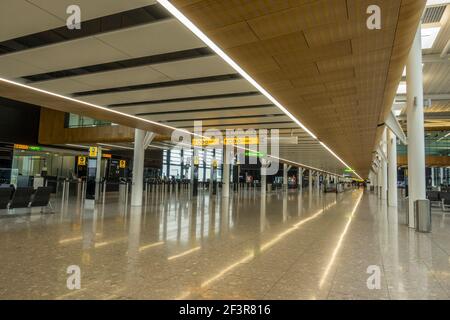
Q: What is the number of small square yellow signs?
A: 5